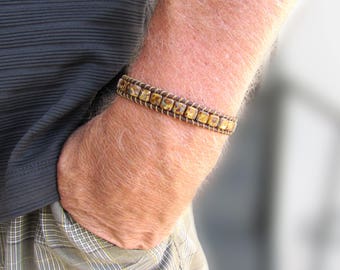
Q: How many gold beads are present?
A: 11